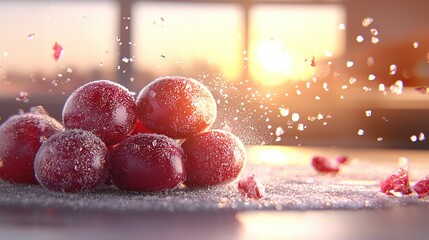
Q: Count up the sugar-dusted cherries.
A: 6